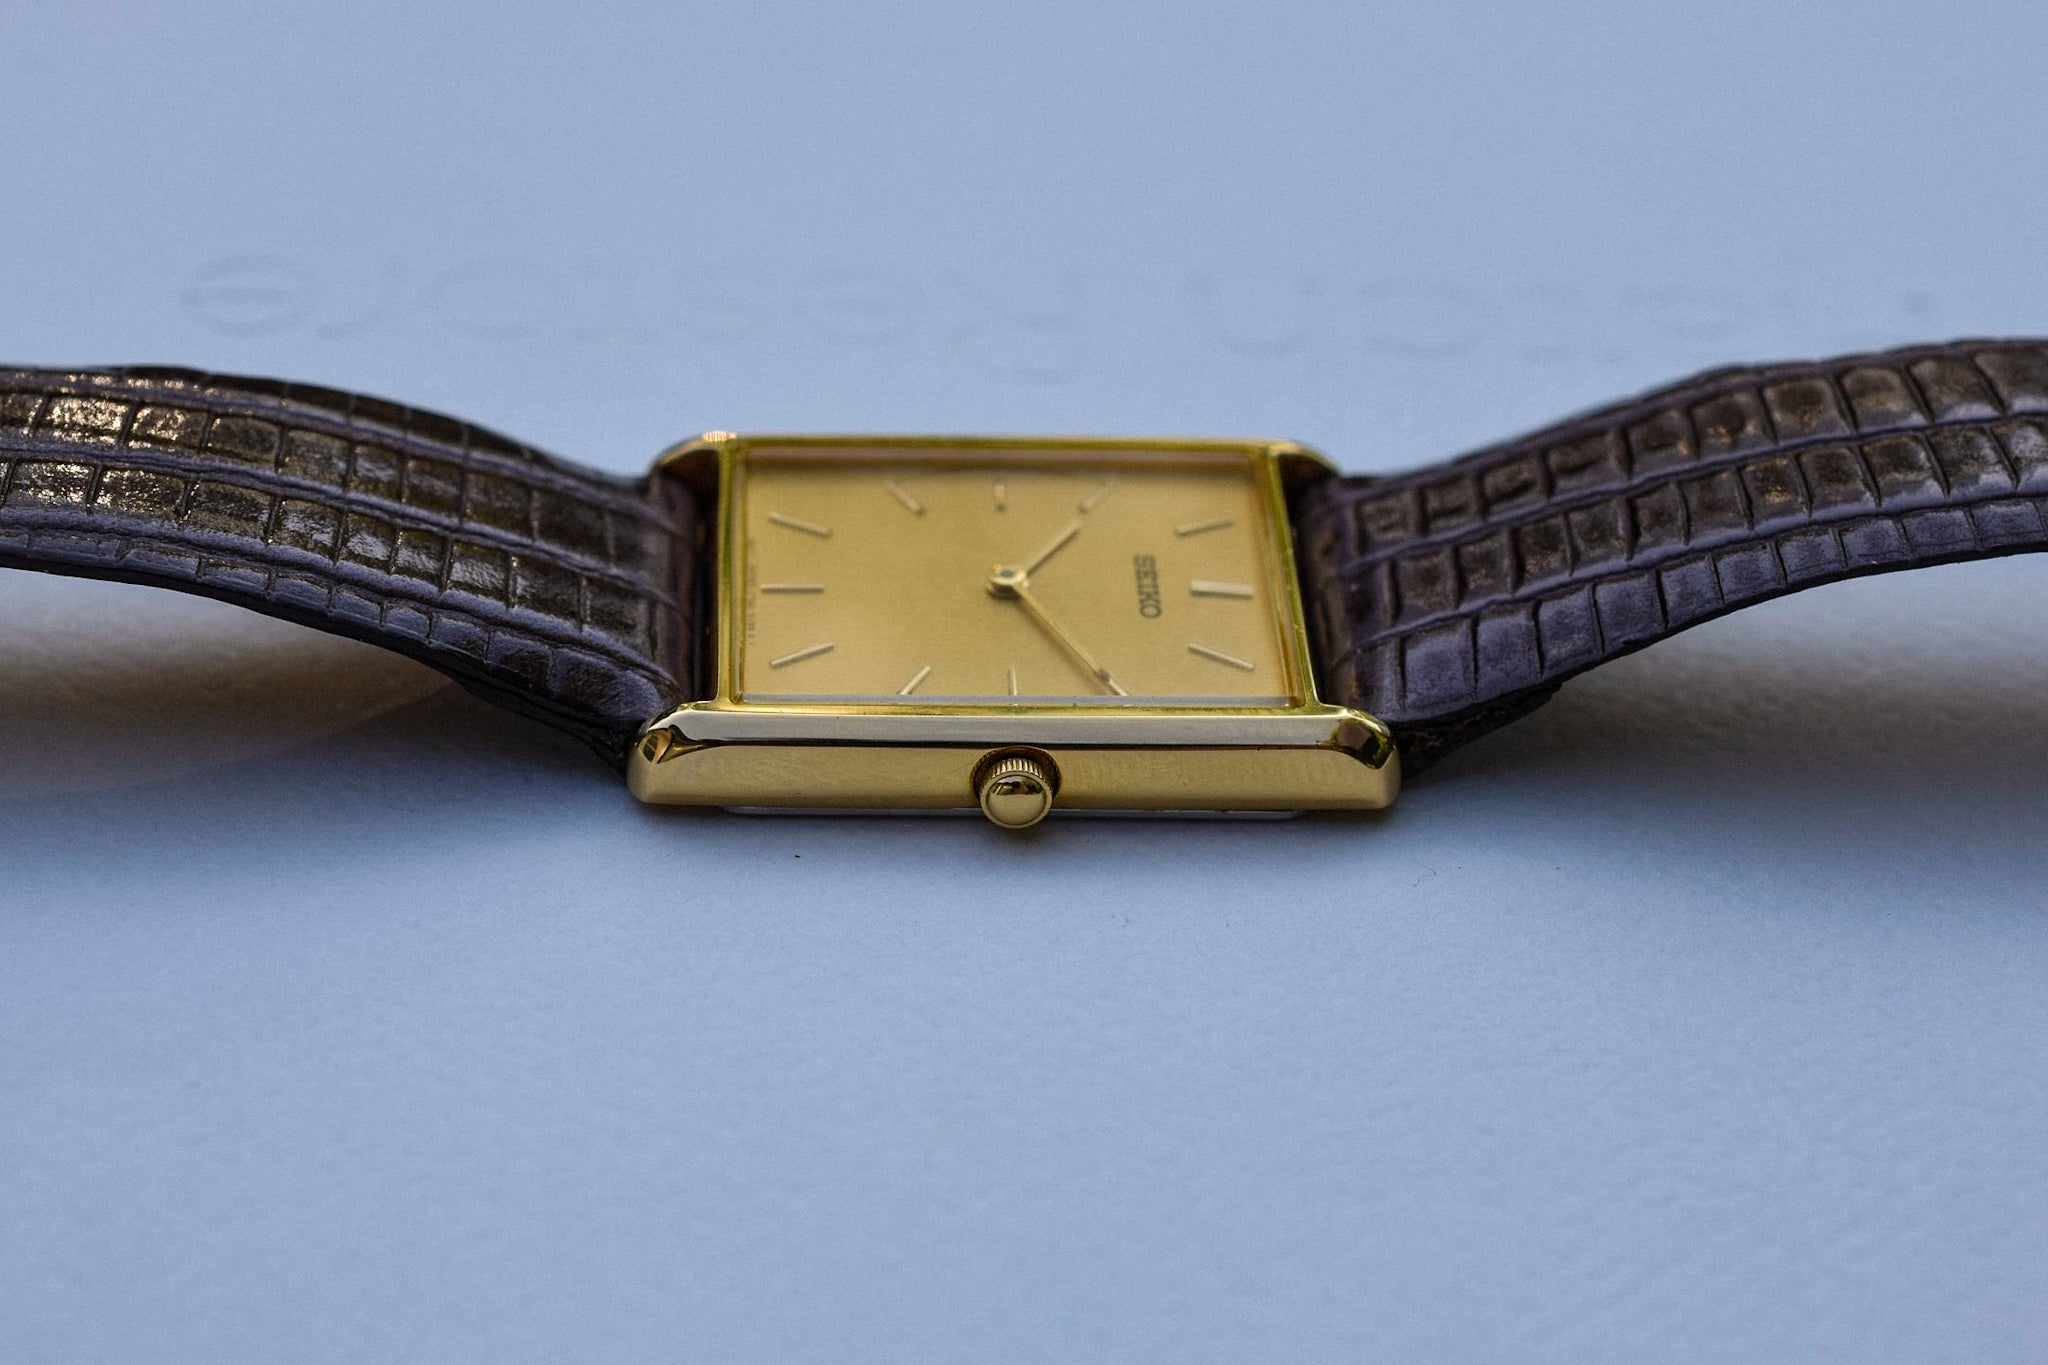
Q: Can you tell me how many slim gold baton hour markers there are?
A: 12